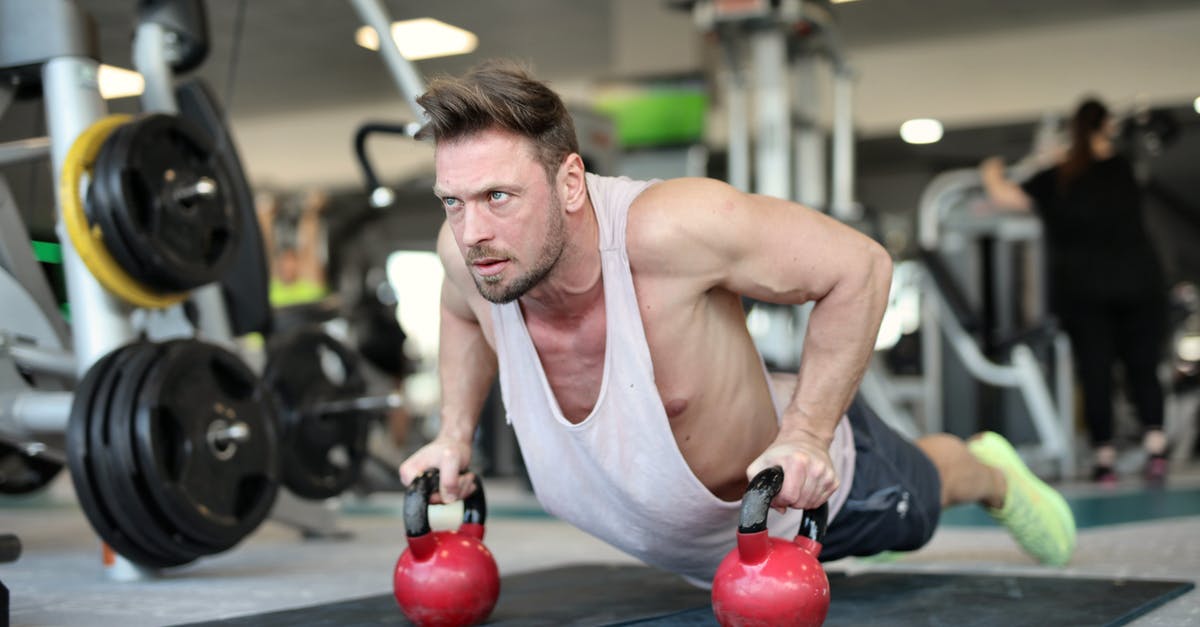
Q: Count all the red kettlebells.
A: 2